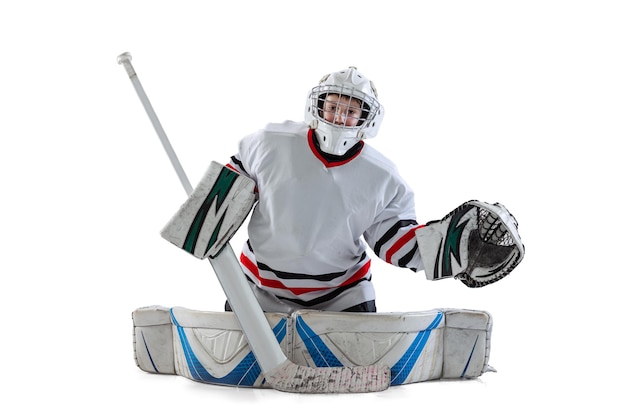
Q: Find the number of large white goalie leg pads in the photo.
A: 2